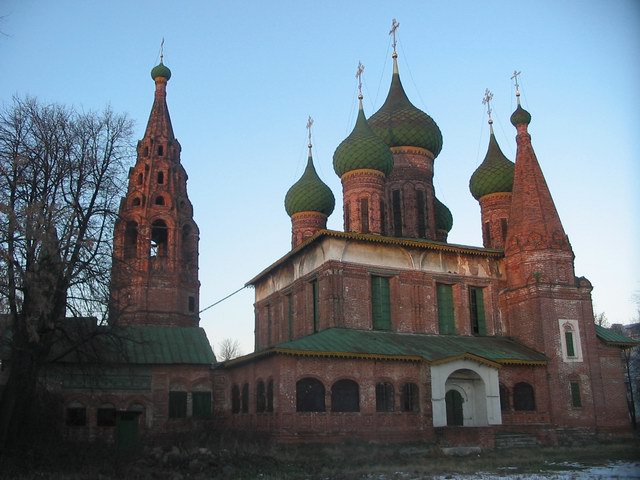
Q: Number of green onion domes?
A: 7